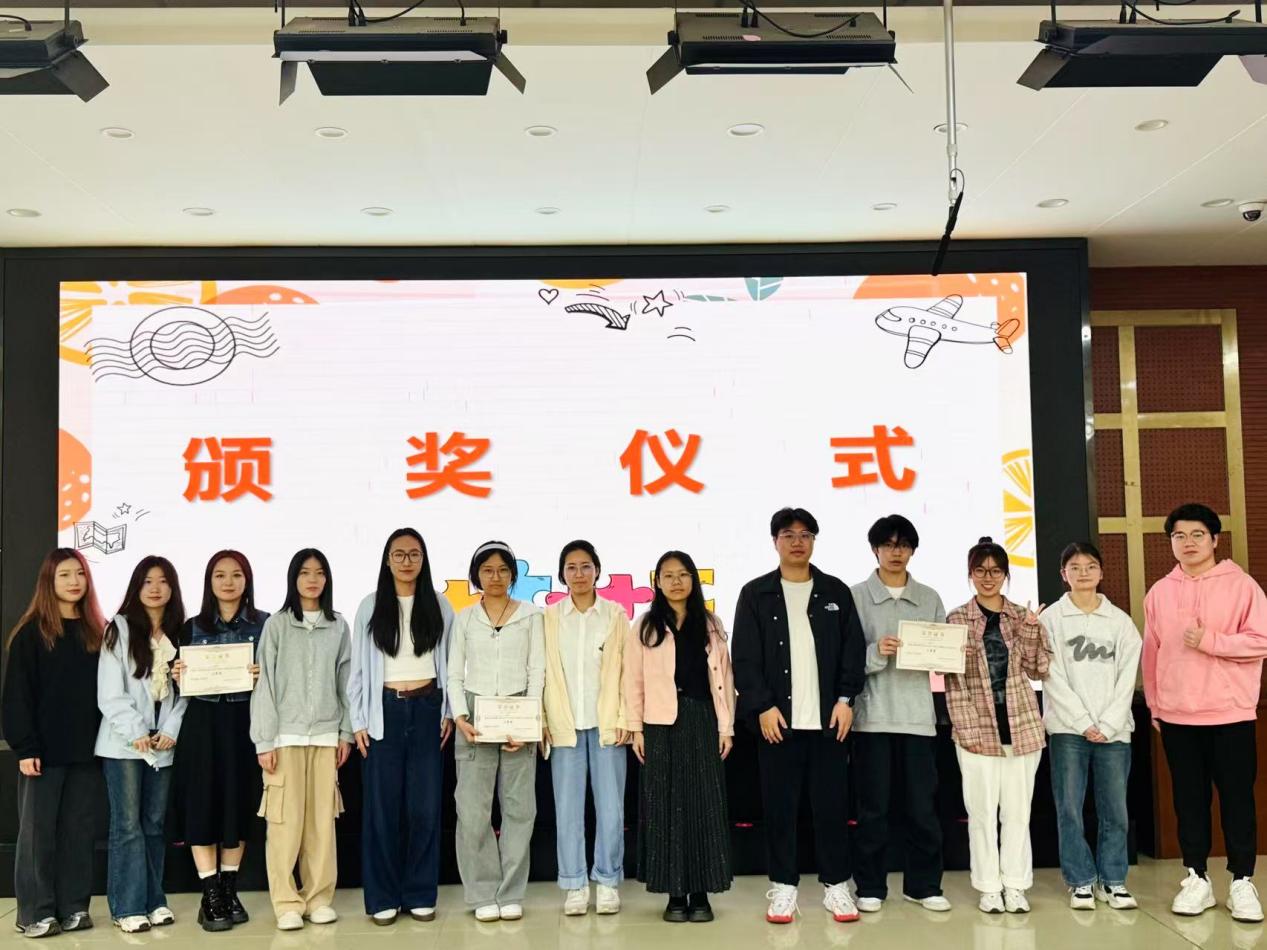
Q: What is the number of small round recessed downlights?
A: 14